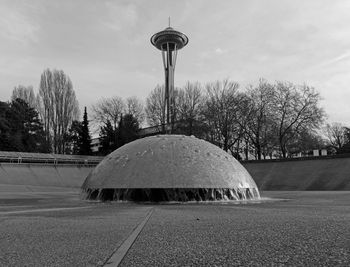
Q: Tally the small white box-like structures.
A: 2